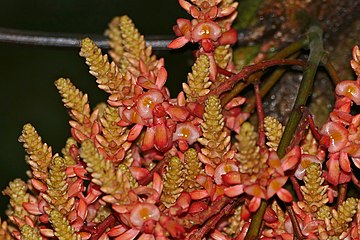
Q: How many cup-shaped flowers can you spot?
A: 8